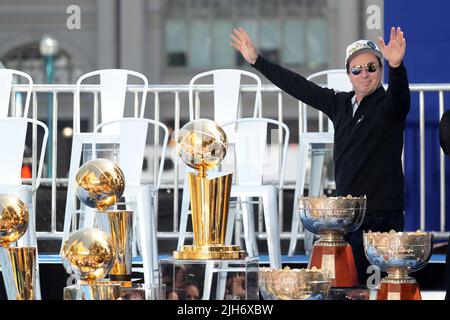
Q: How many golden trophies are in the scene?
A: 4